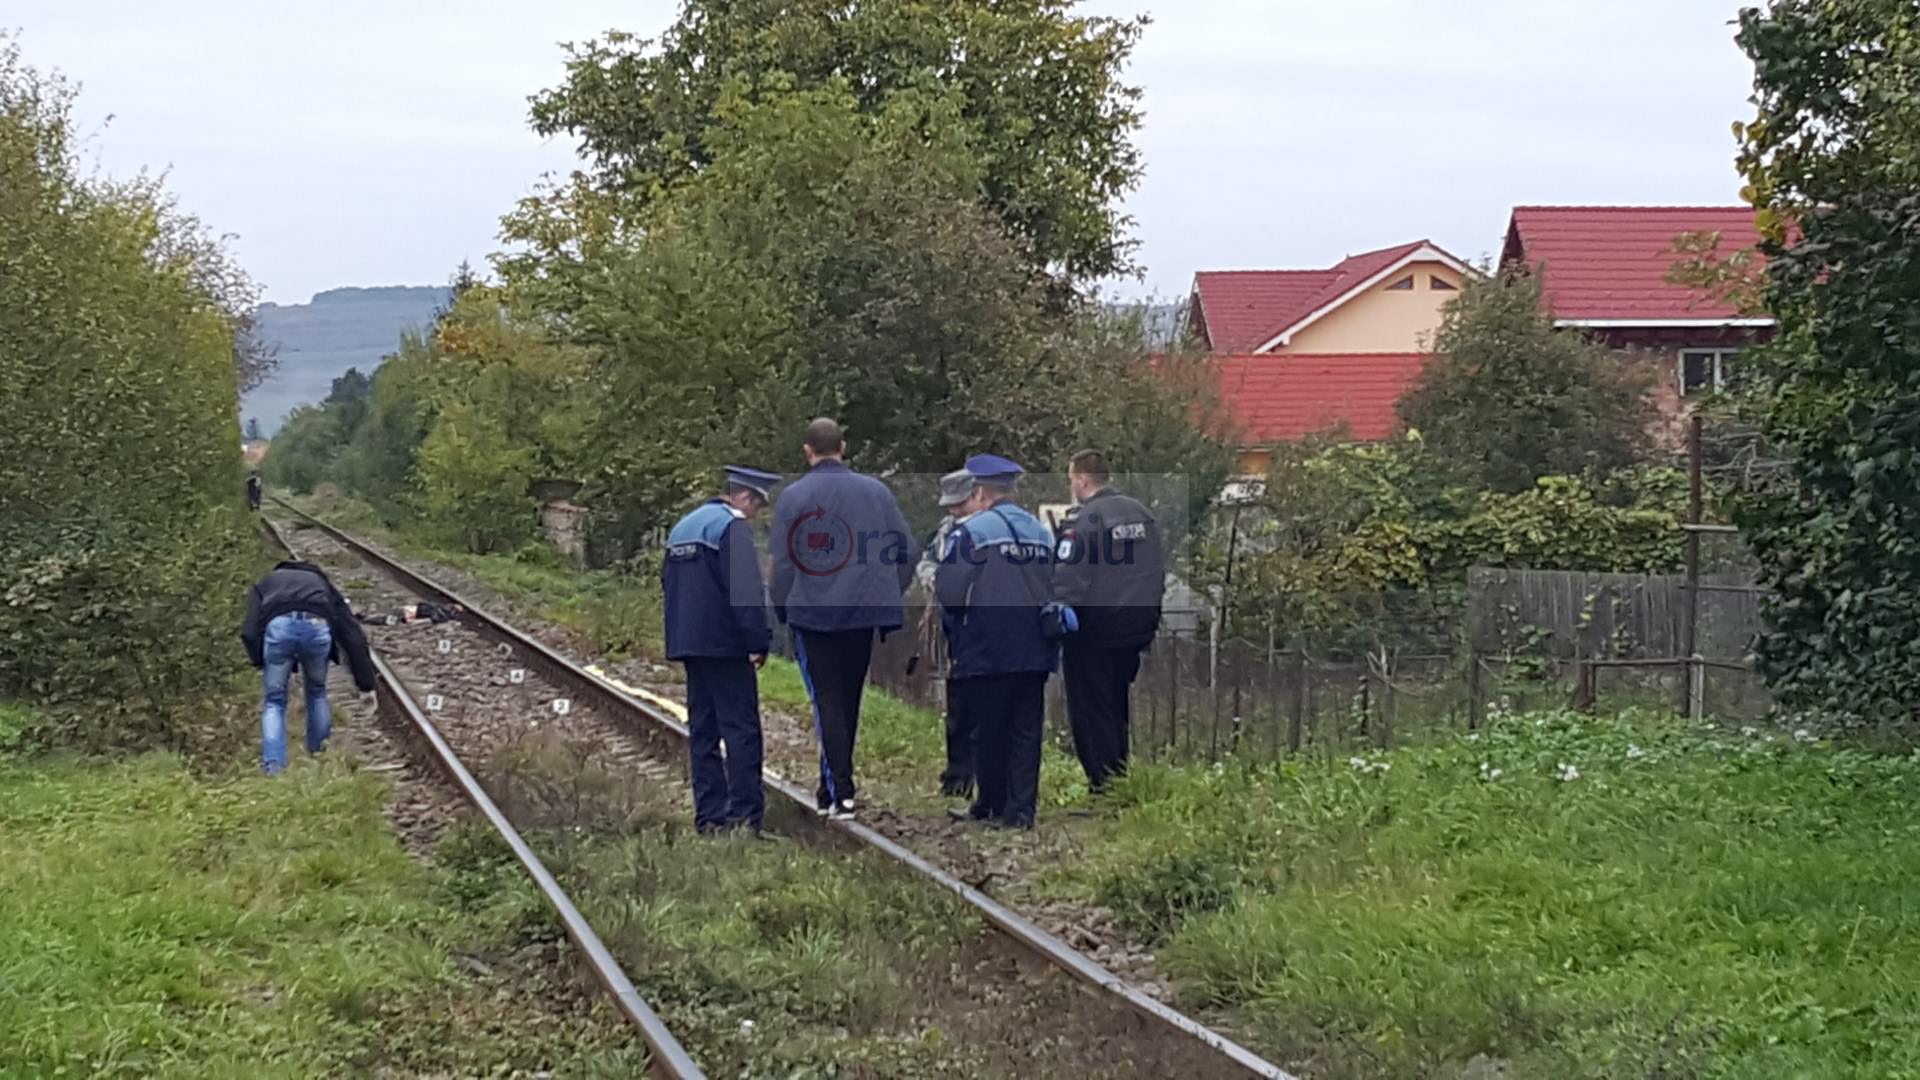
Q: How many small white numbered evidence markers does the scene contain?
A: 5